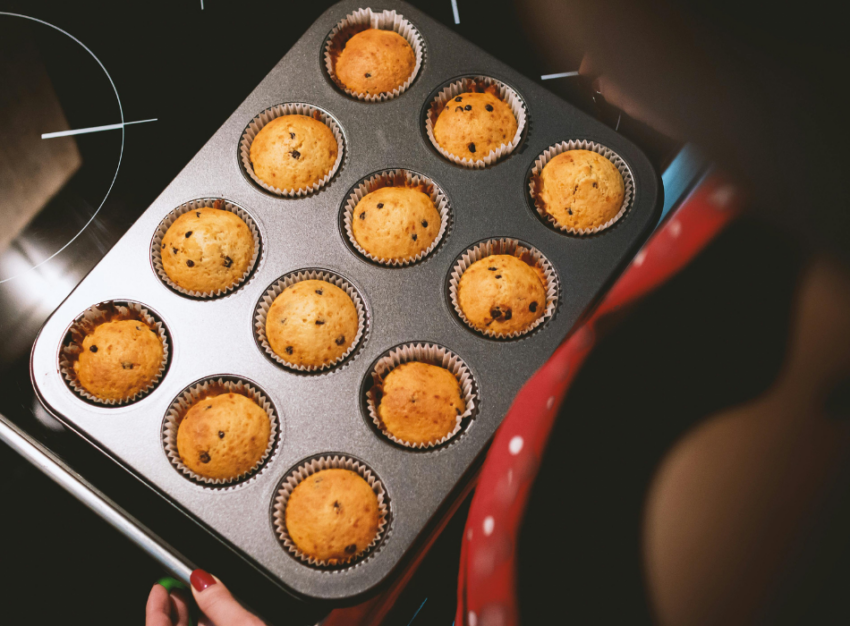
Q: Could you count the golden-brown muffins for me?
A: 12